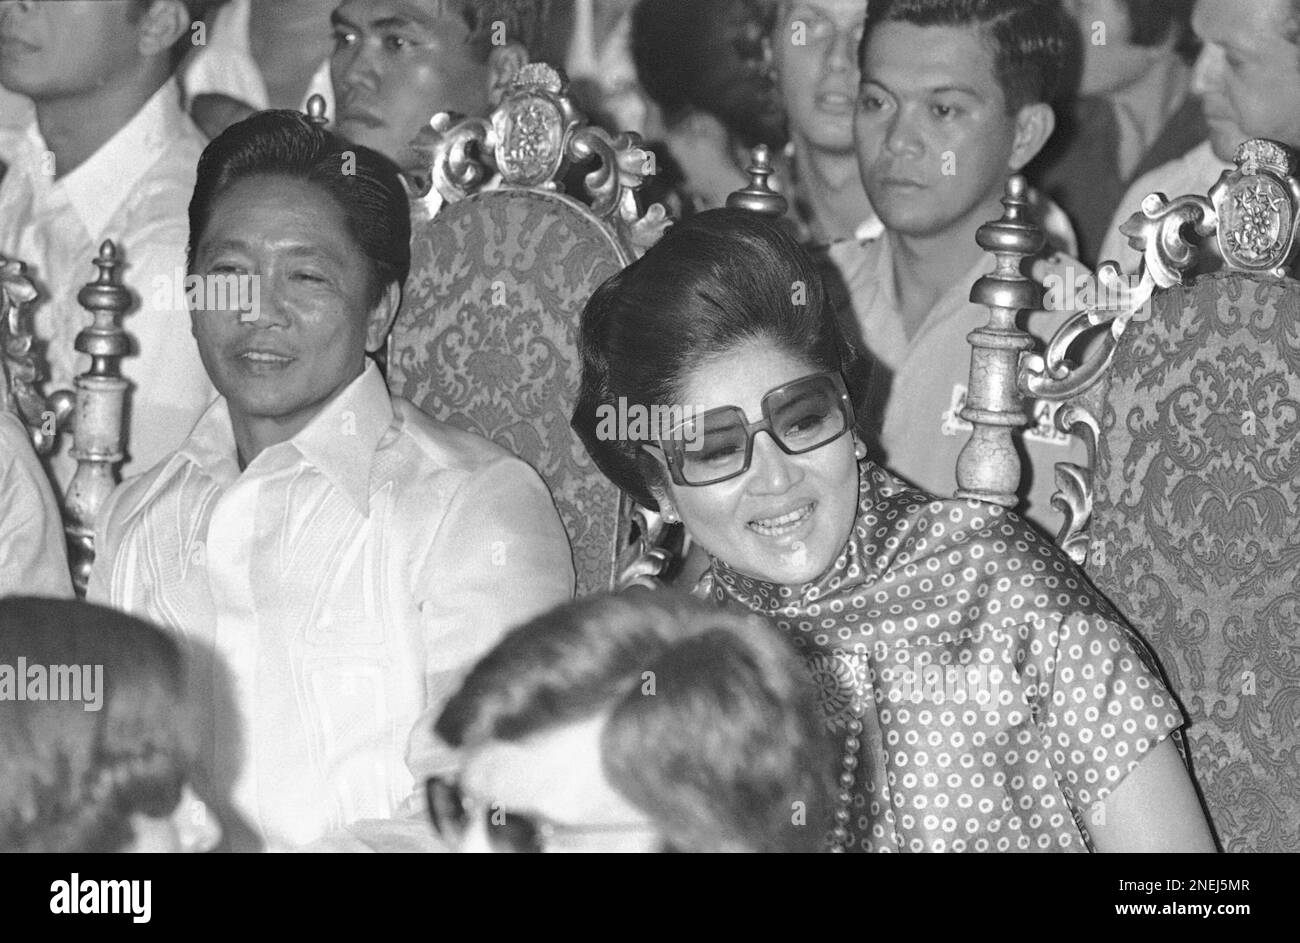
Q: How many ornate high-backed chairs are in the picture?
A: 3